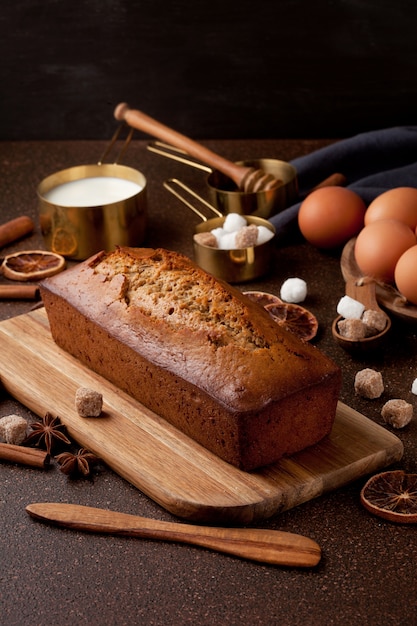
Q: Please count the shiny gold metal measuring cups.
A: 3